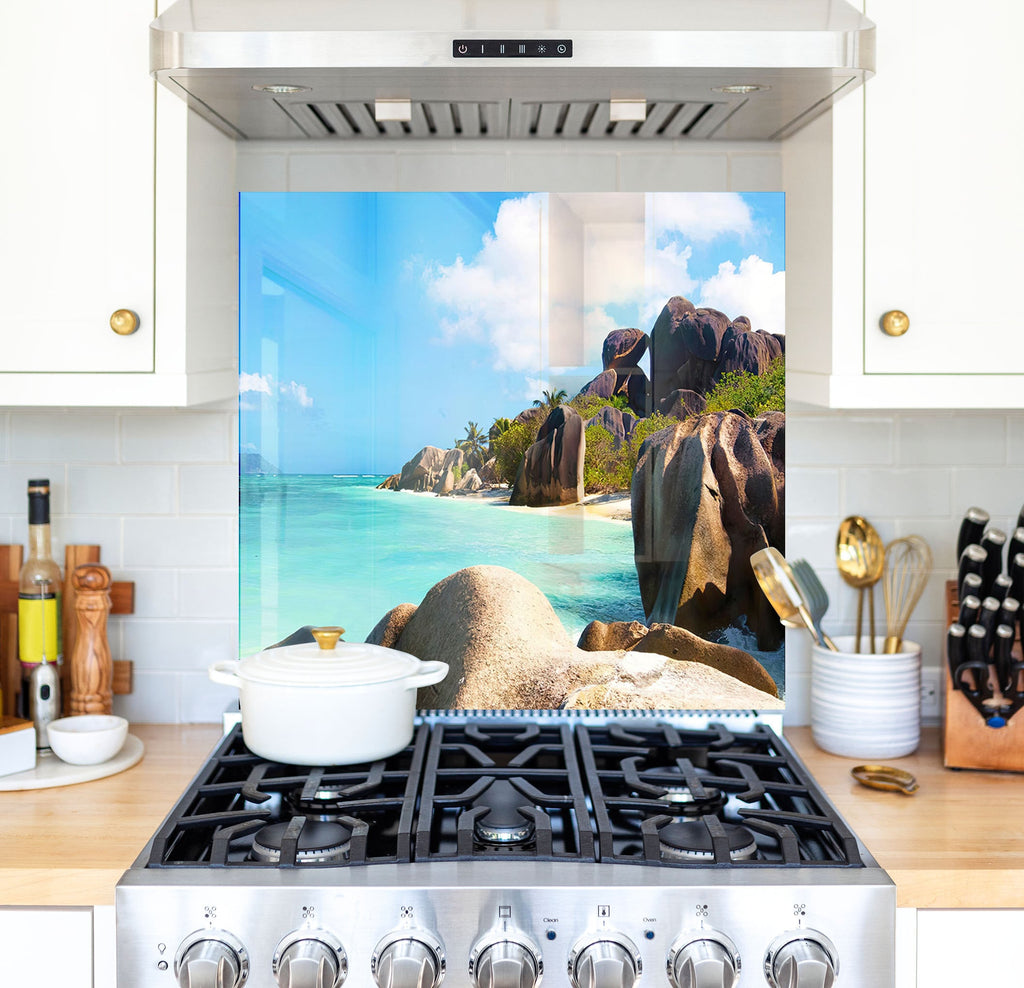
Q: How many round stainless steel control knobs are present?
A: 7